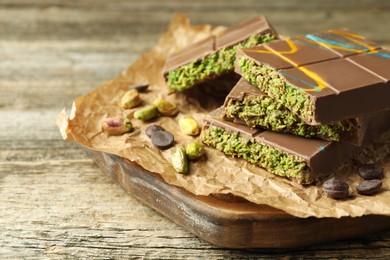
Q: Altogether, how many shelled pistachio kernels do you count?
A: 7